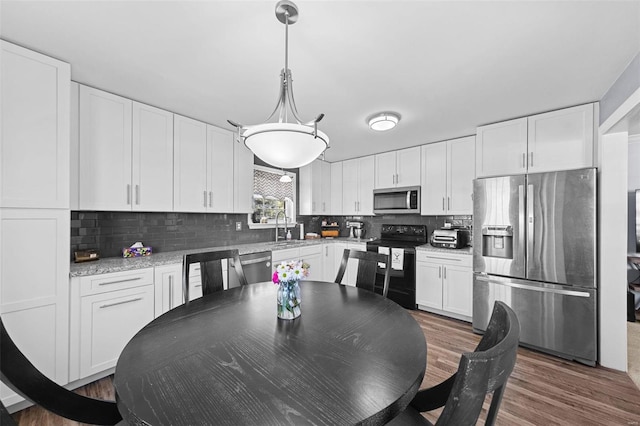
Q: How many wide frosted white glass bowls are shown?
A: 1